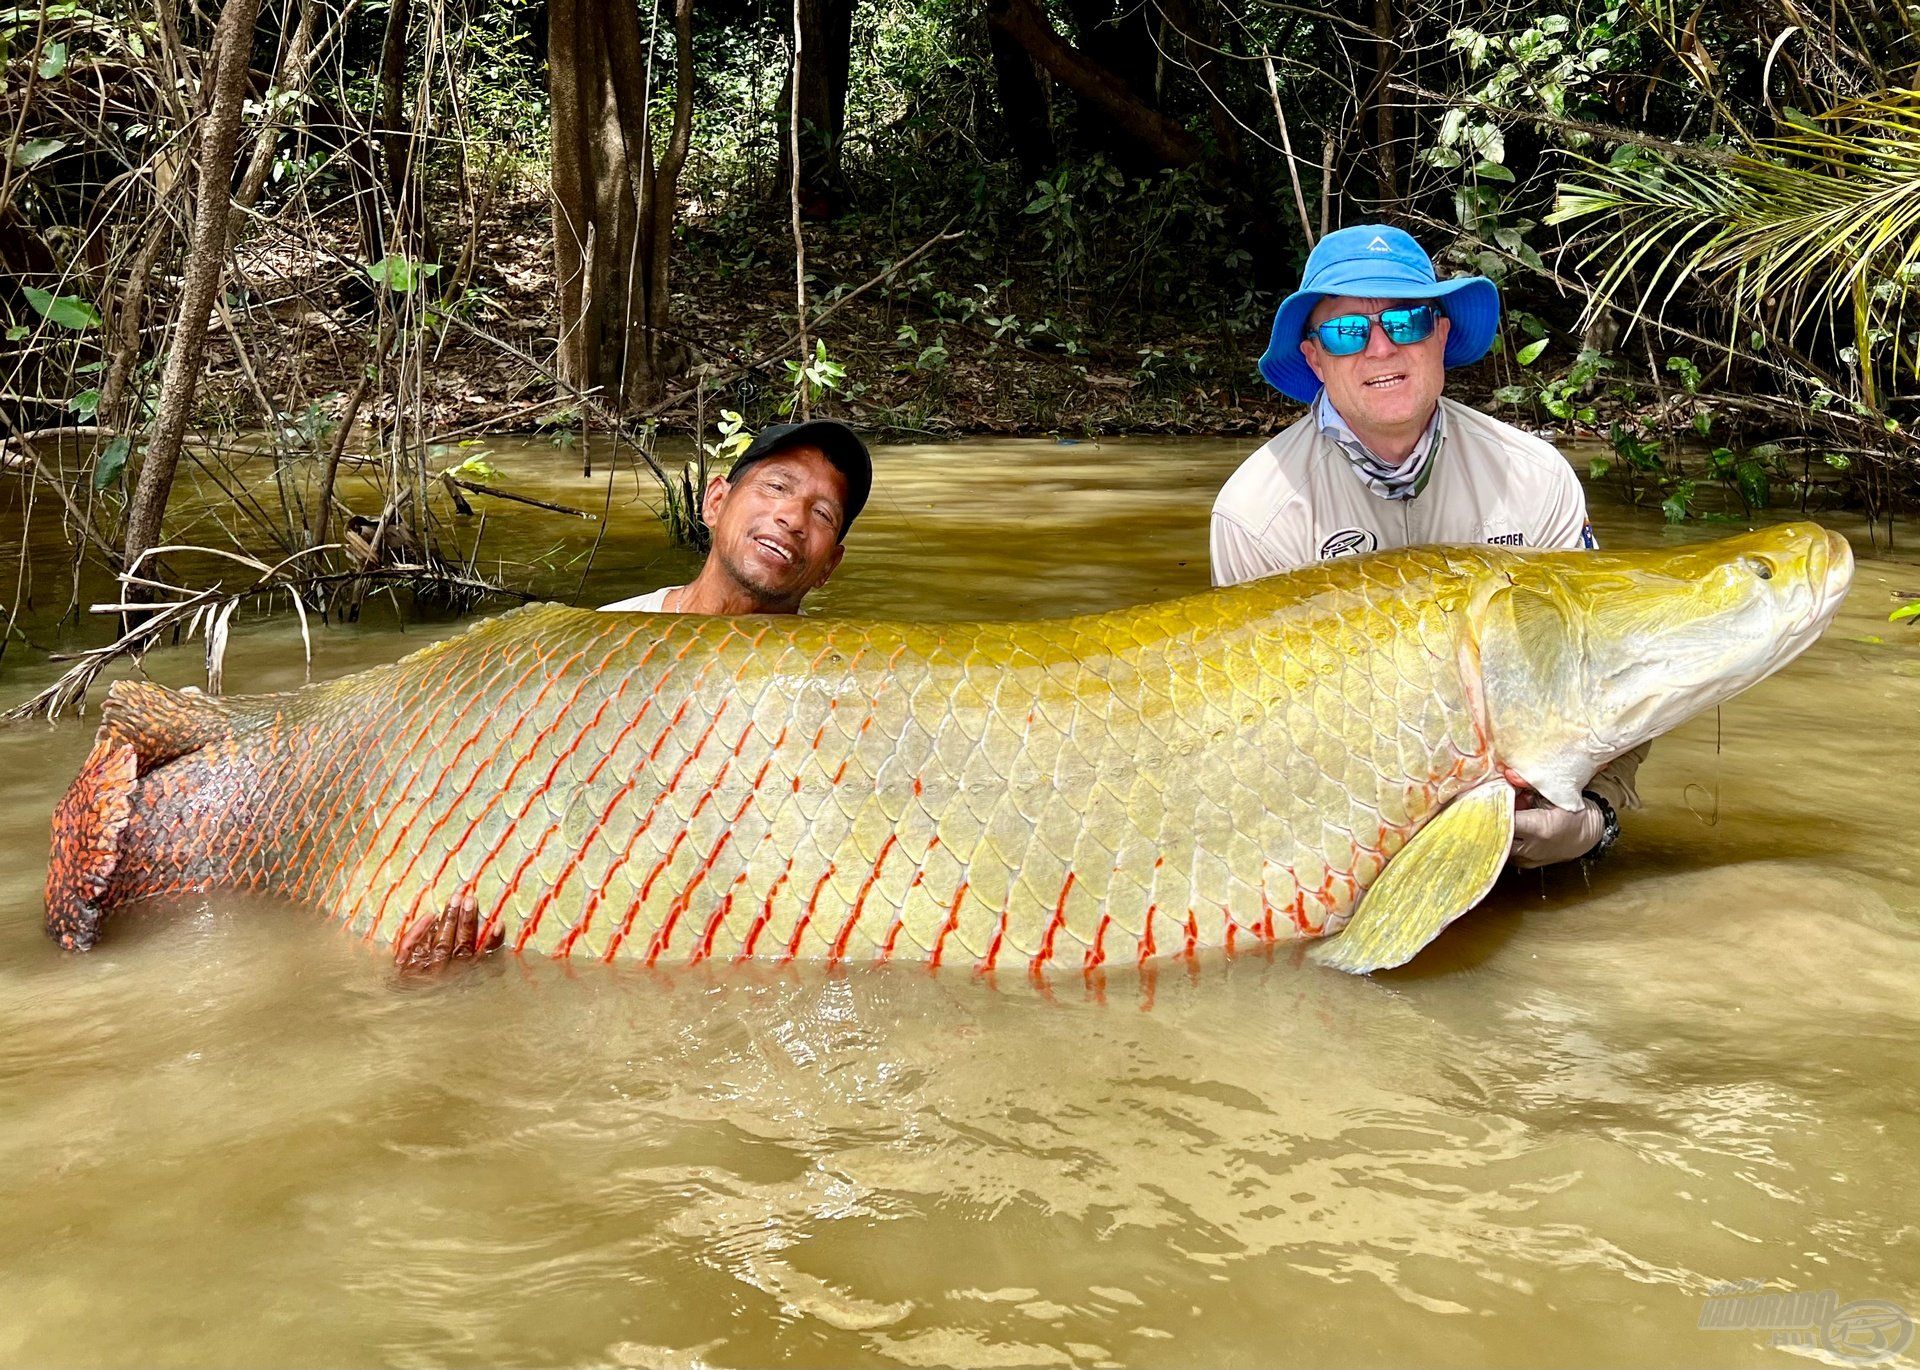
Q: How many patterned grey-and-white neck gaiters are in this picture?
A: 1